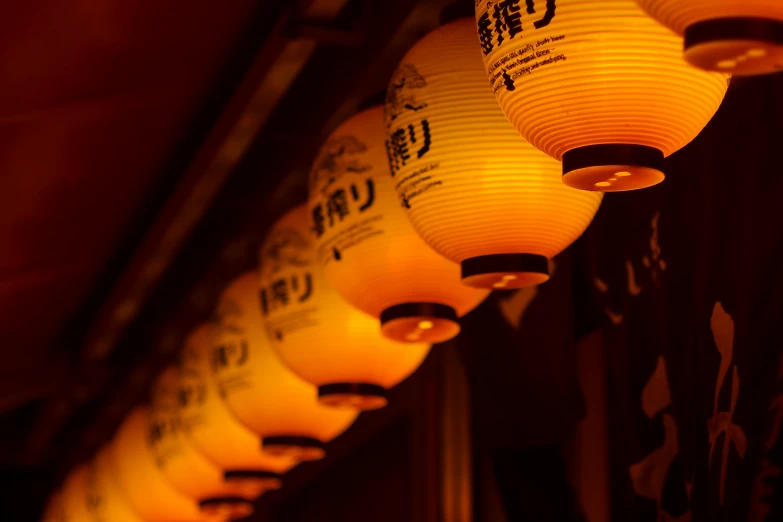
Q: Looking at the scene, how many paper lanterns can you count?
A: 12